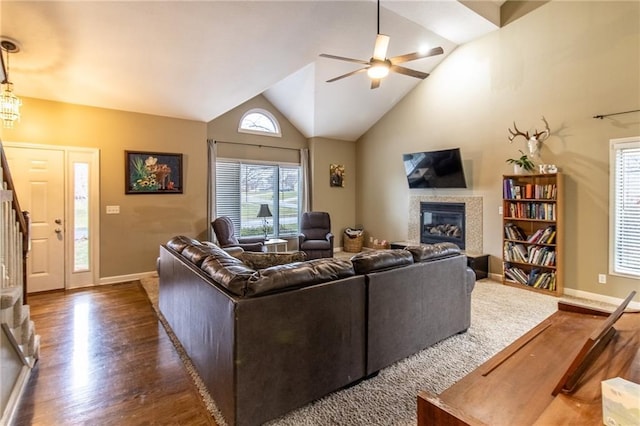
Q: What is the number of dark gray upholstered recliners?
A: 2